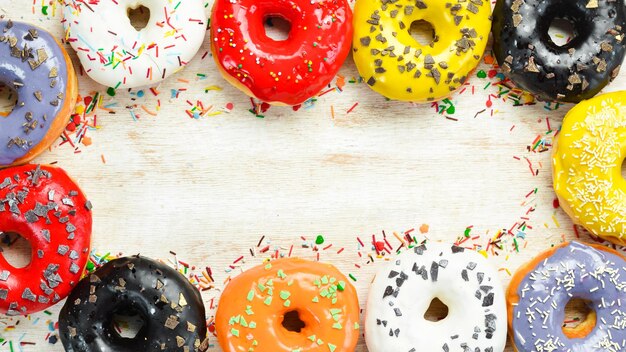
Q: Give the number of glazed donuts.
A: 11